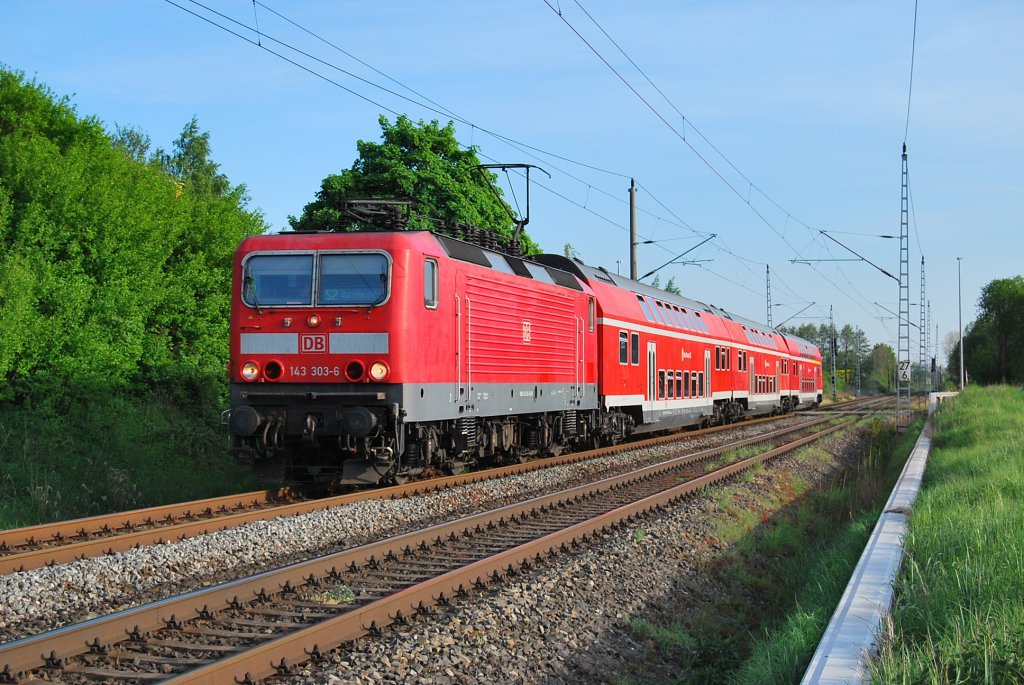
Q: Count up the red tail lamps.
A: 2